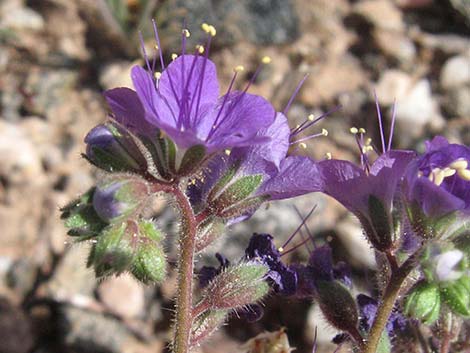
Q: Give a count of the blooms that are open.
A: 4